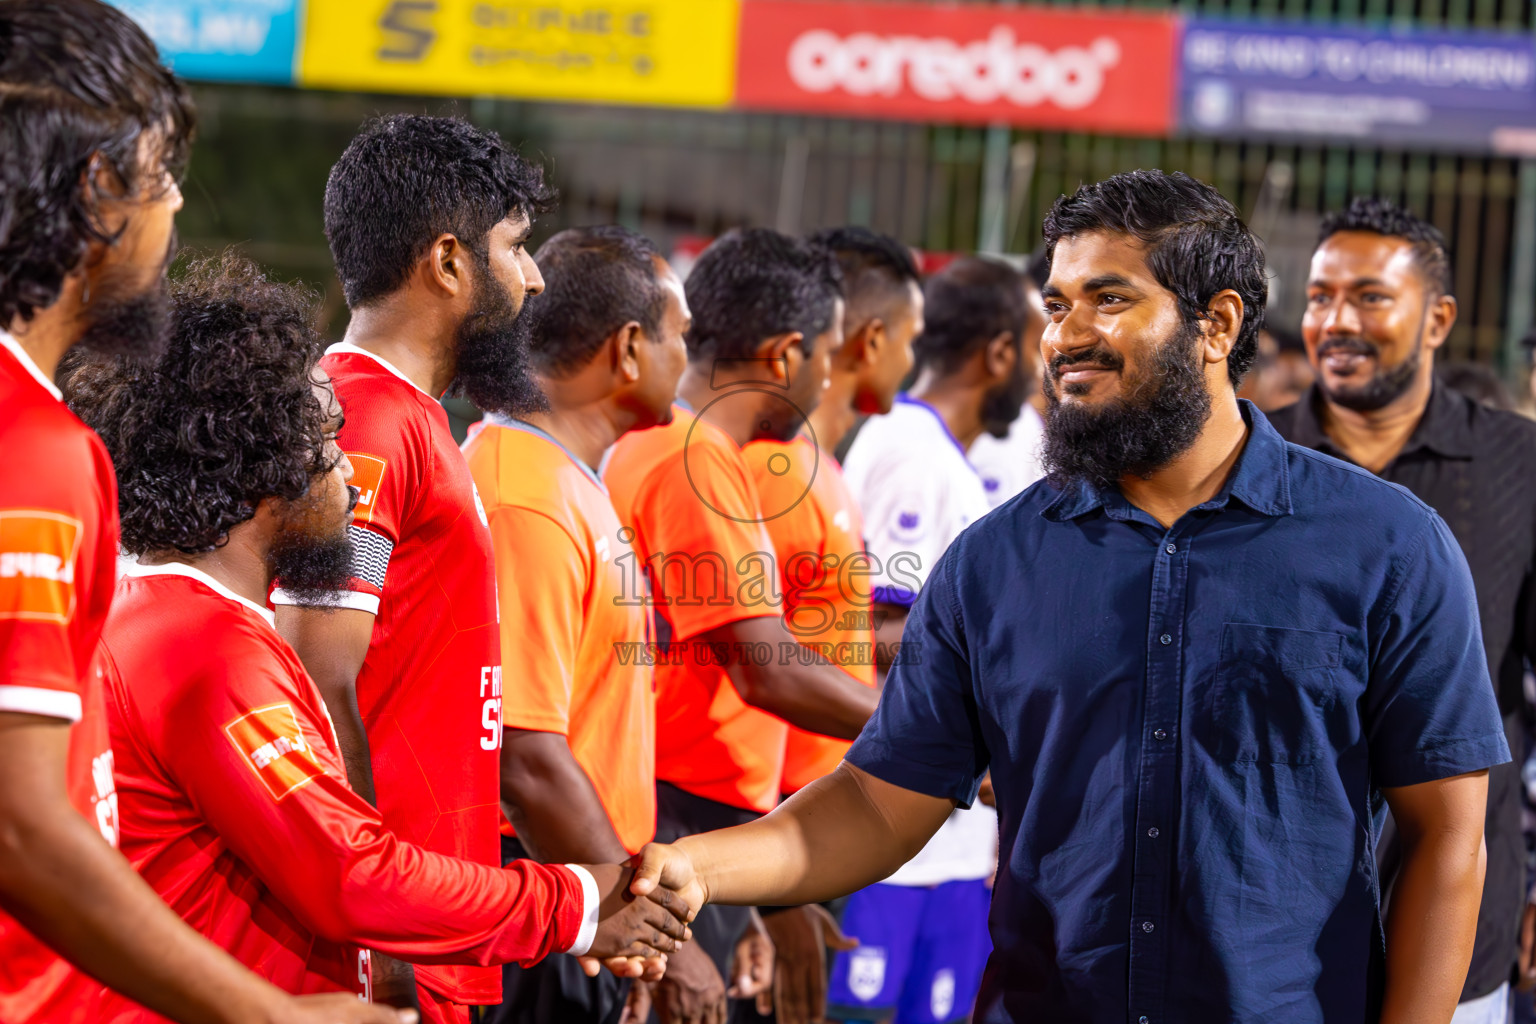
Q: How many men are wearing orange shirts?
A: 3